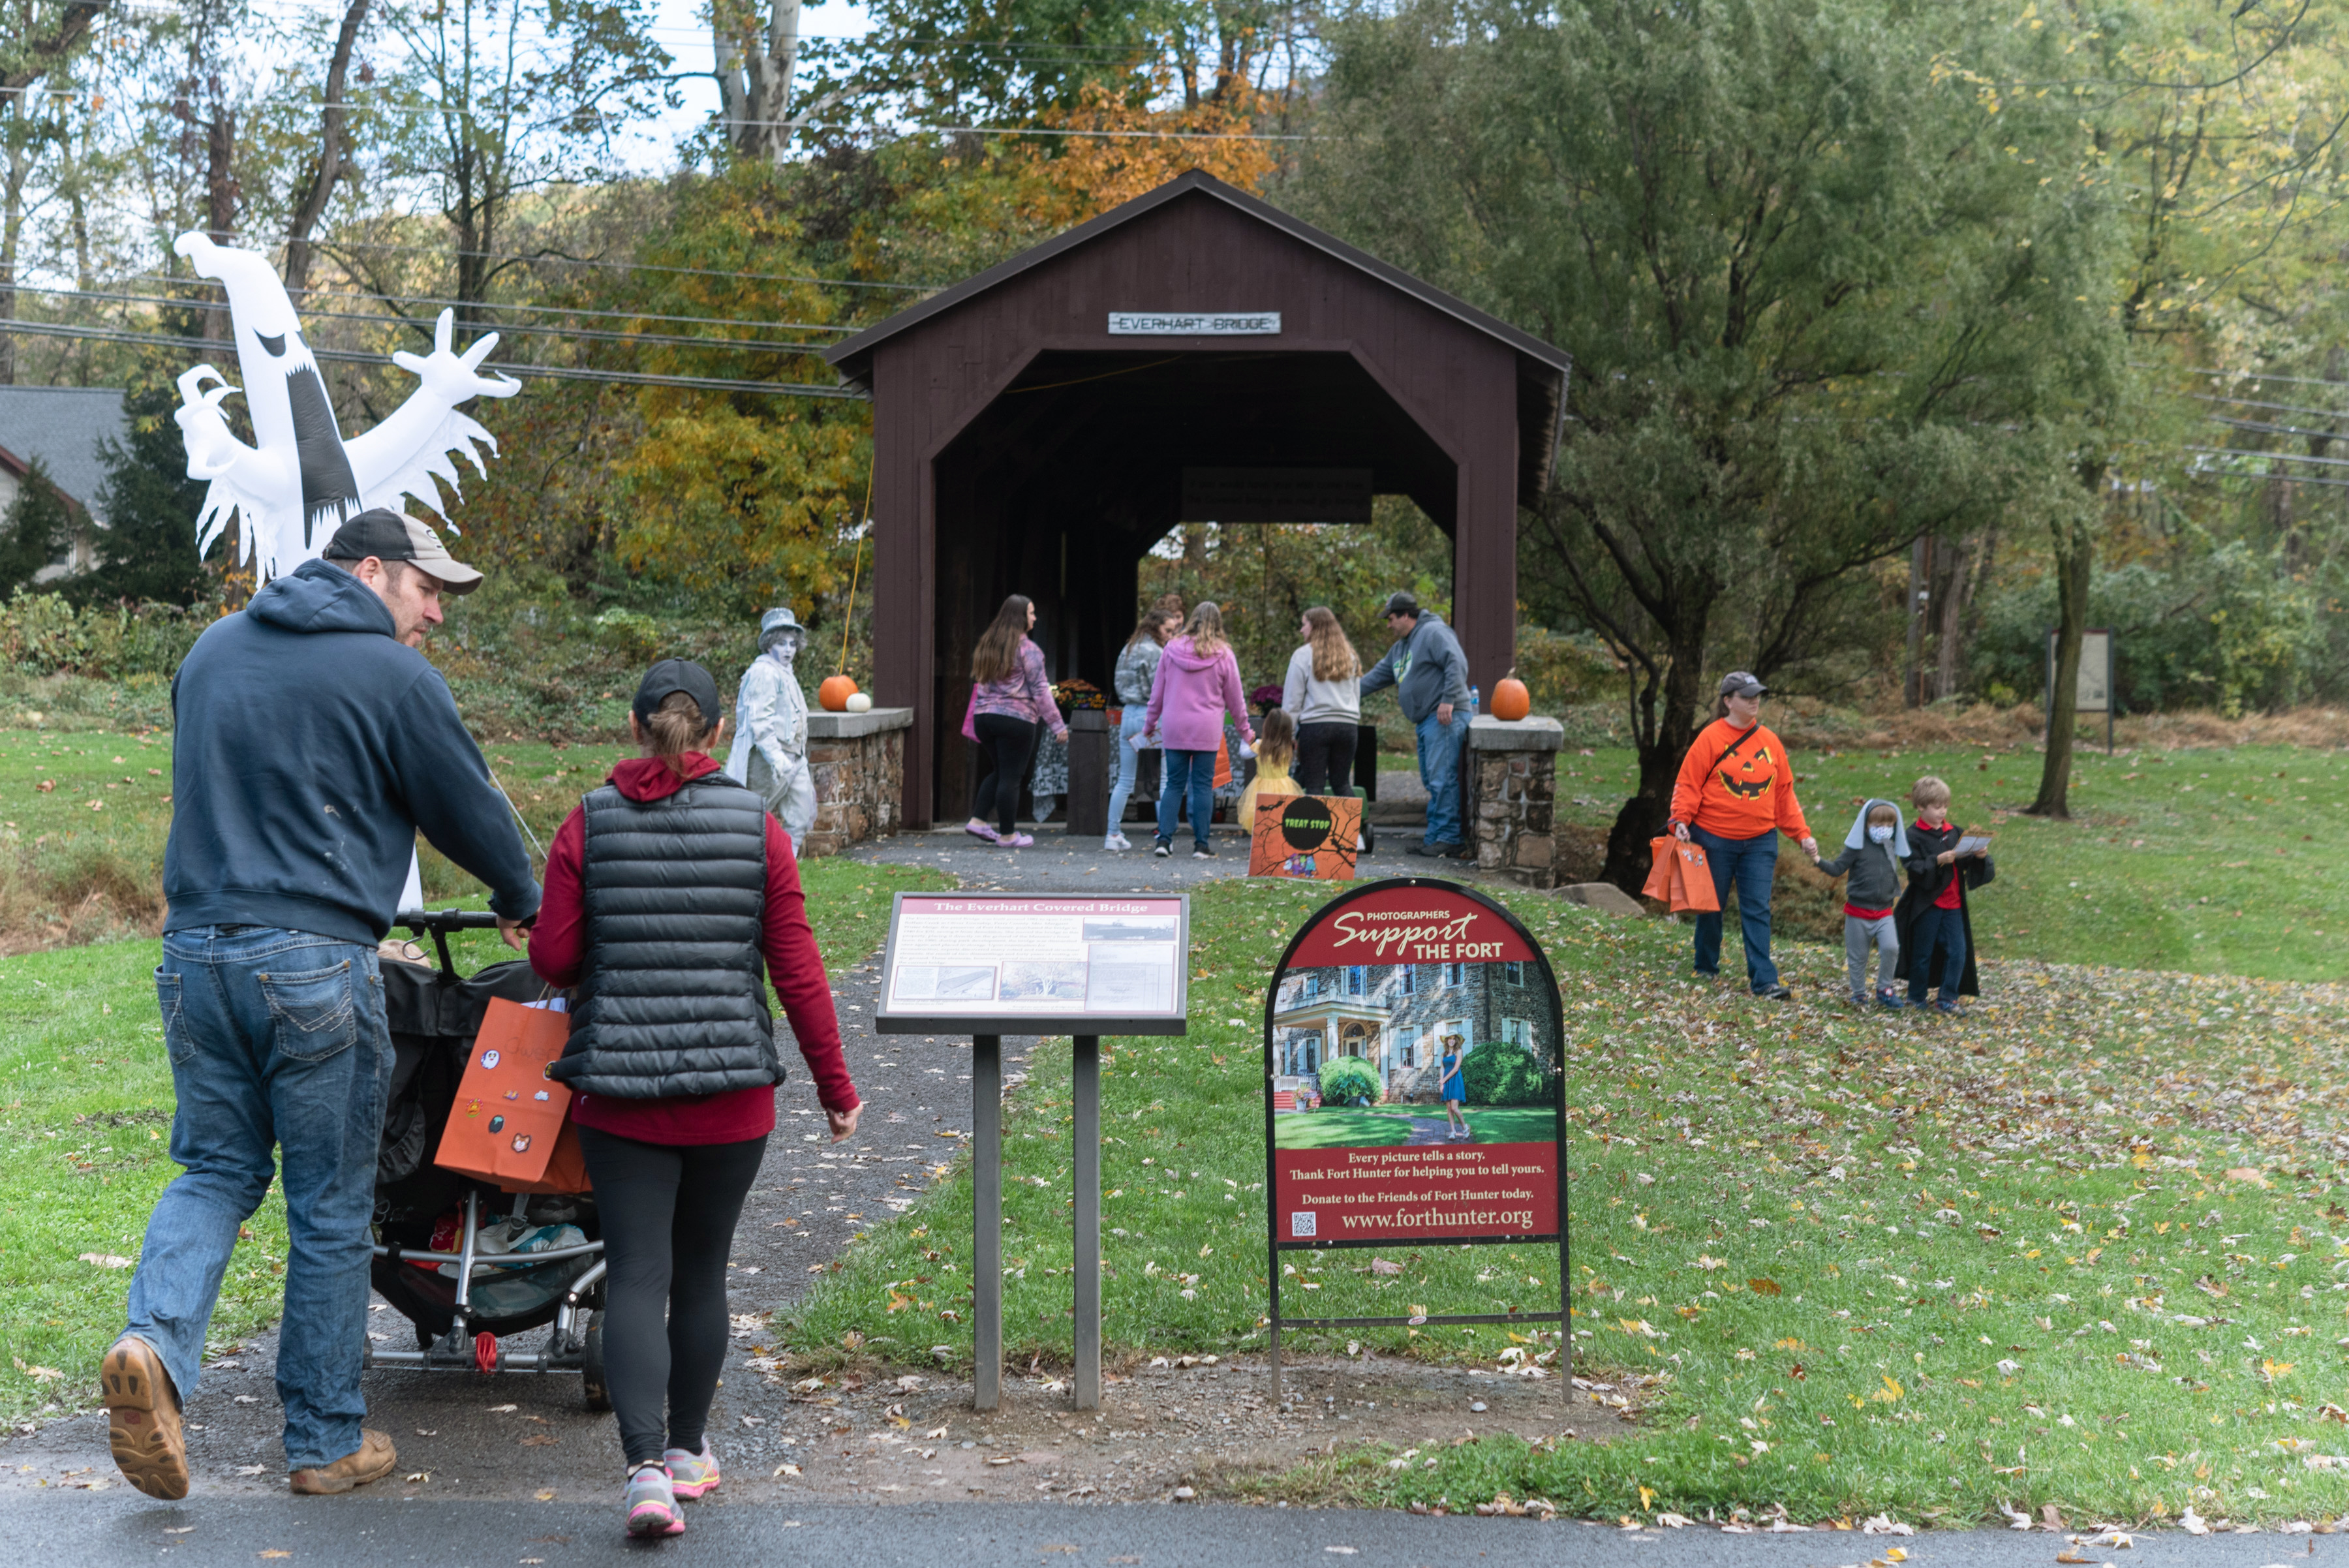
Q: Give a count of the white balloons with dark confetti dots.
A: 0